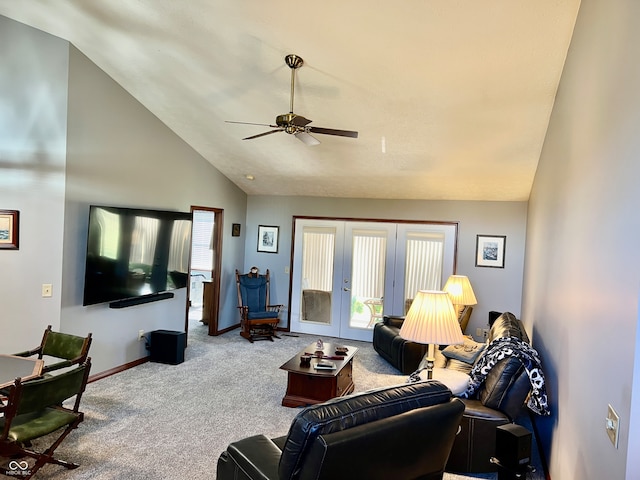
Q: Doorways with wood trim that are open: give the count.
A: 1